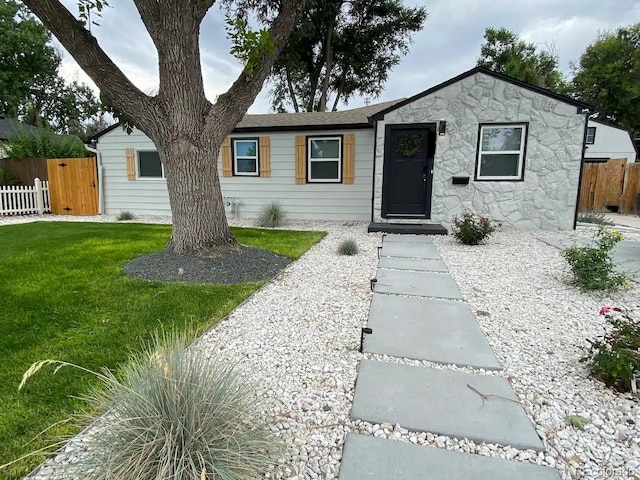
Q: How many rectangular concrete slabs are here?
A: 7